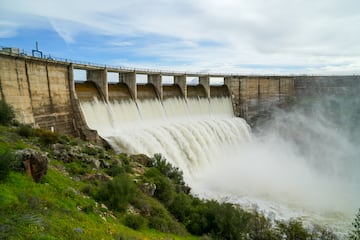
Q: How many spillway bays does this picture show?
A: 6